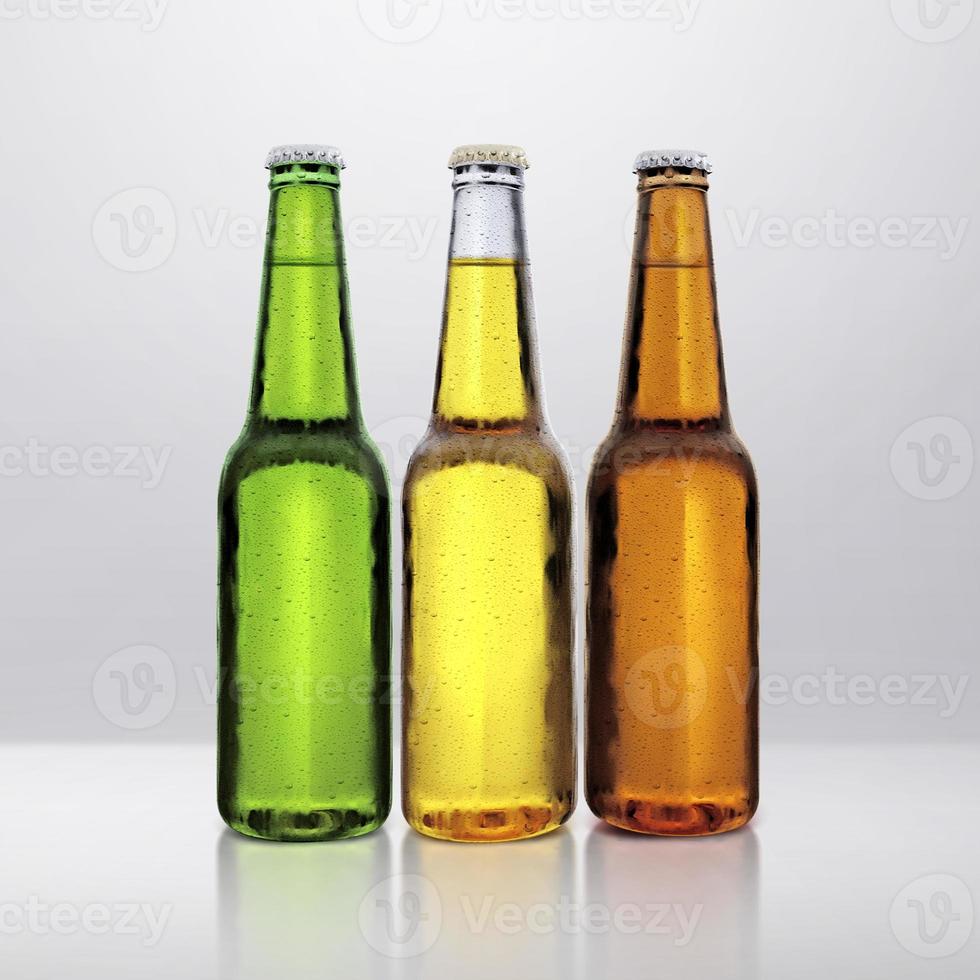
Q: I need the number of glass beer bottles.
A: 3